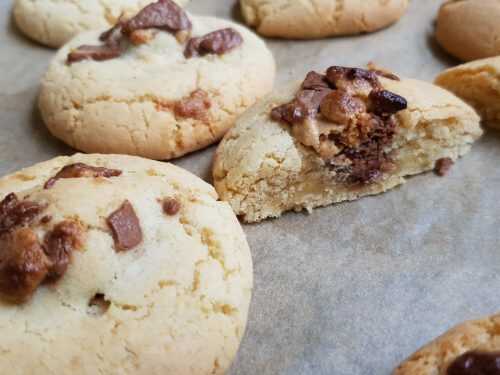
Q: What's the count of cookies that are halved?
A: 1